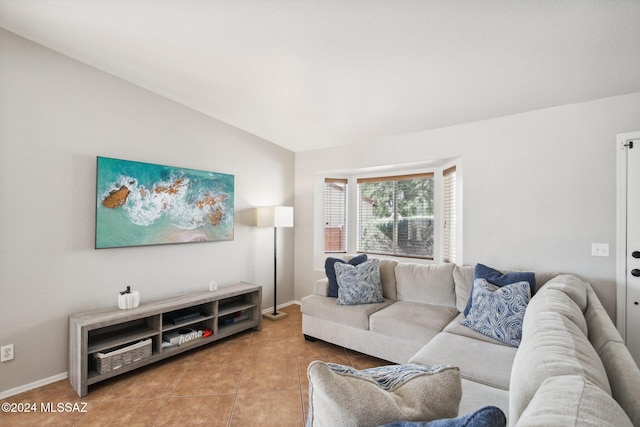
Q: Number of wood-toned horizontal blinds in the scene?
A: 3